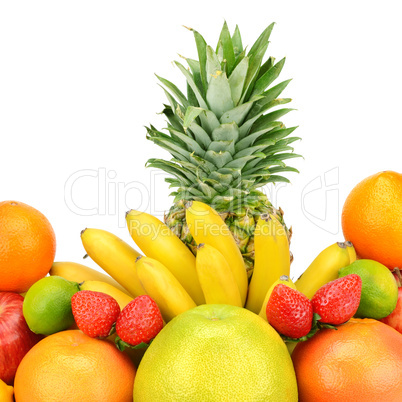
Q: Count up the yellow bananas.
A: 11